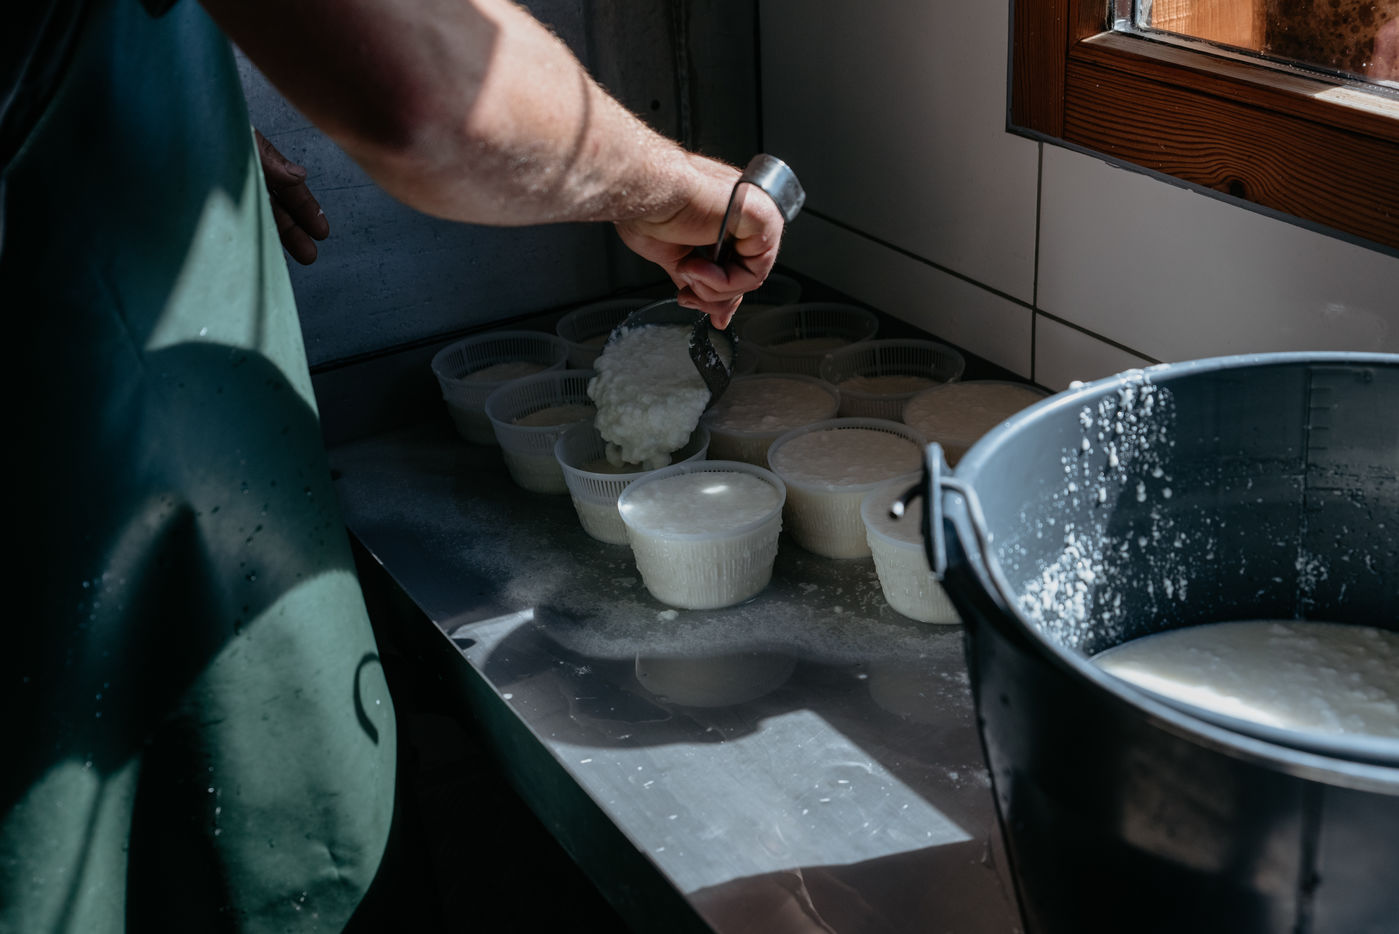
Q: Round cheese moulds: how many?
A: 13